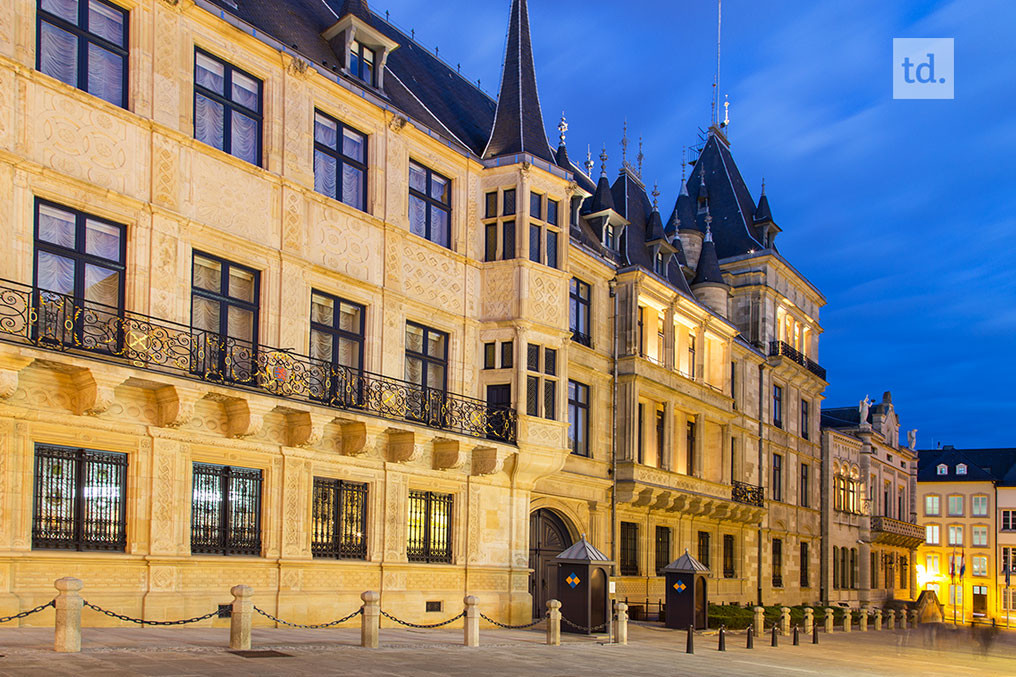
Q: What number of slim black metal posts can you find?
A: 6